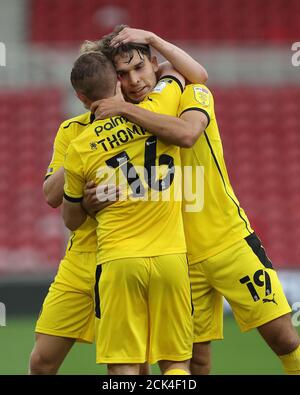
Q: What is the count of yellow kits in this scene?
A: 3